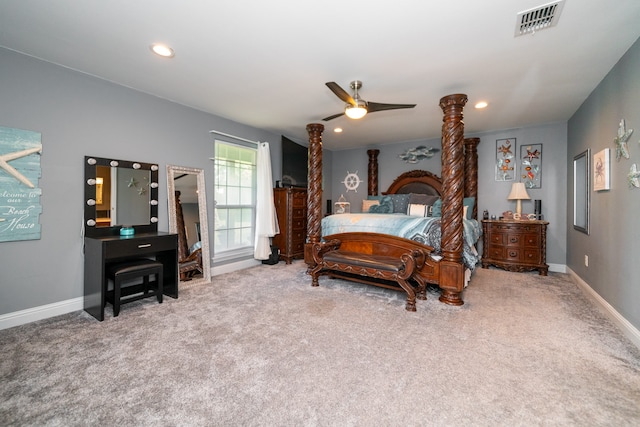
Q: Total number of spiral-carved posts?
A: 4